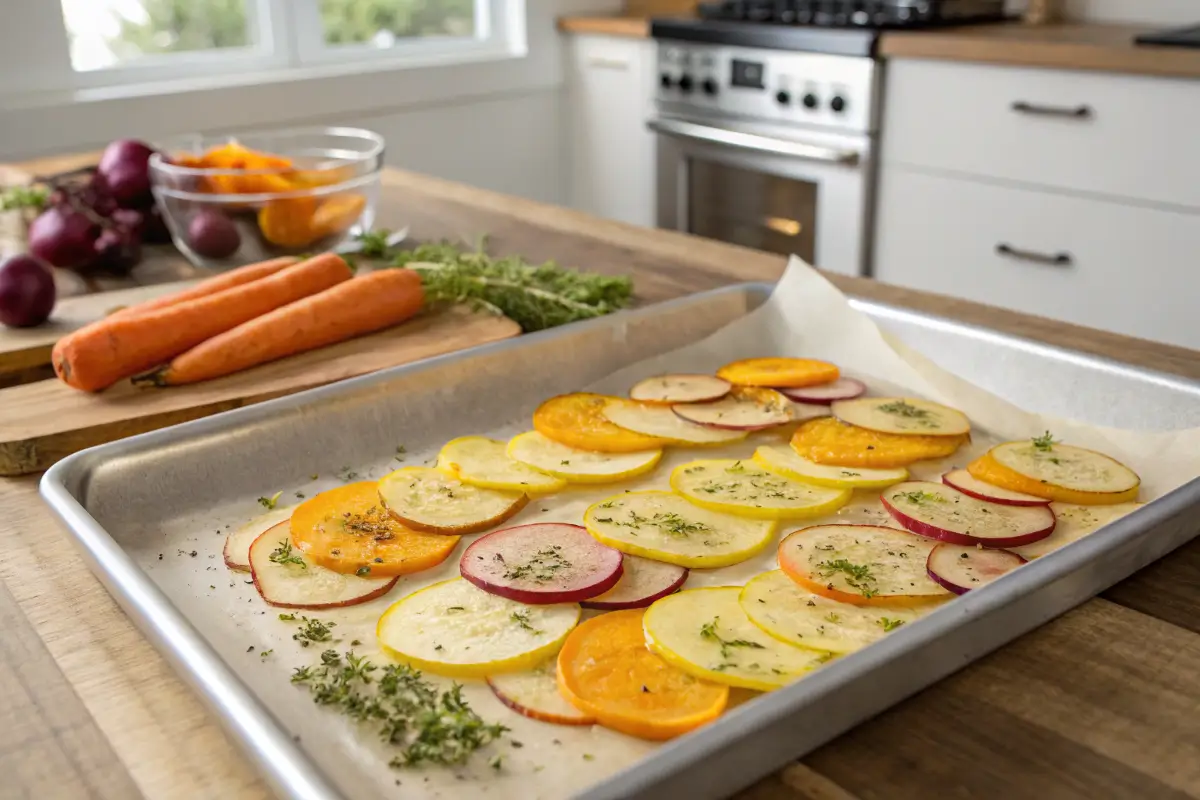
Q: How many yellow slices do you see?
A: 8